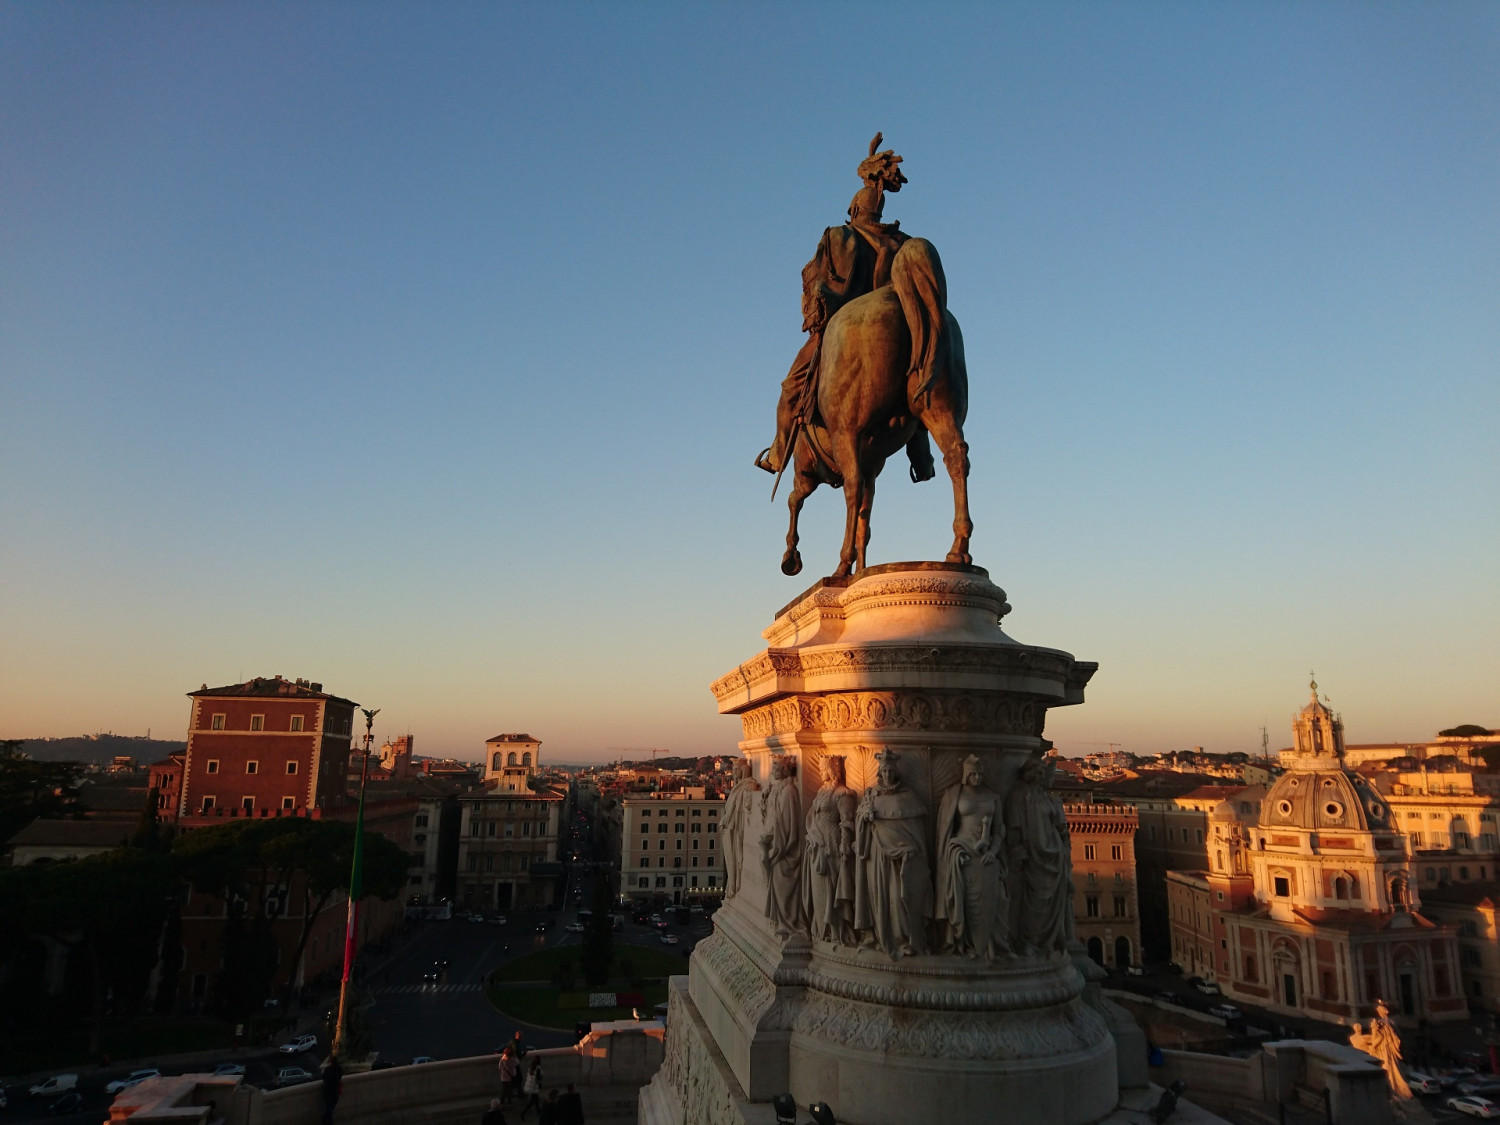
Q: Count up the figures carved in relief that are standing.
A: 6